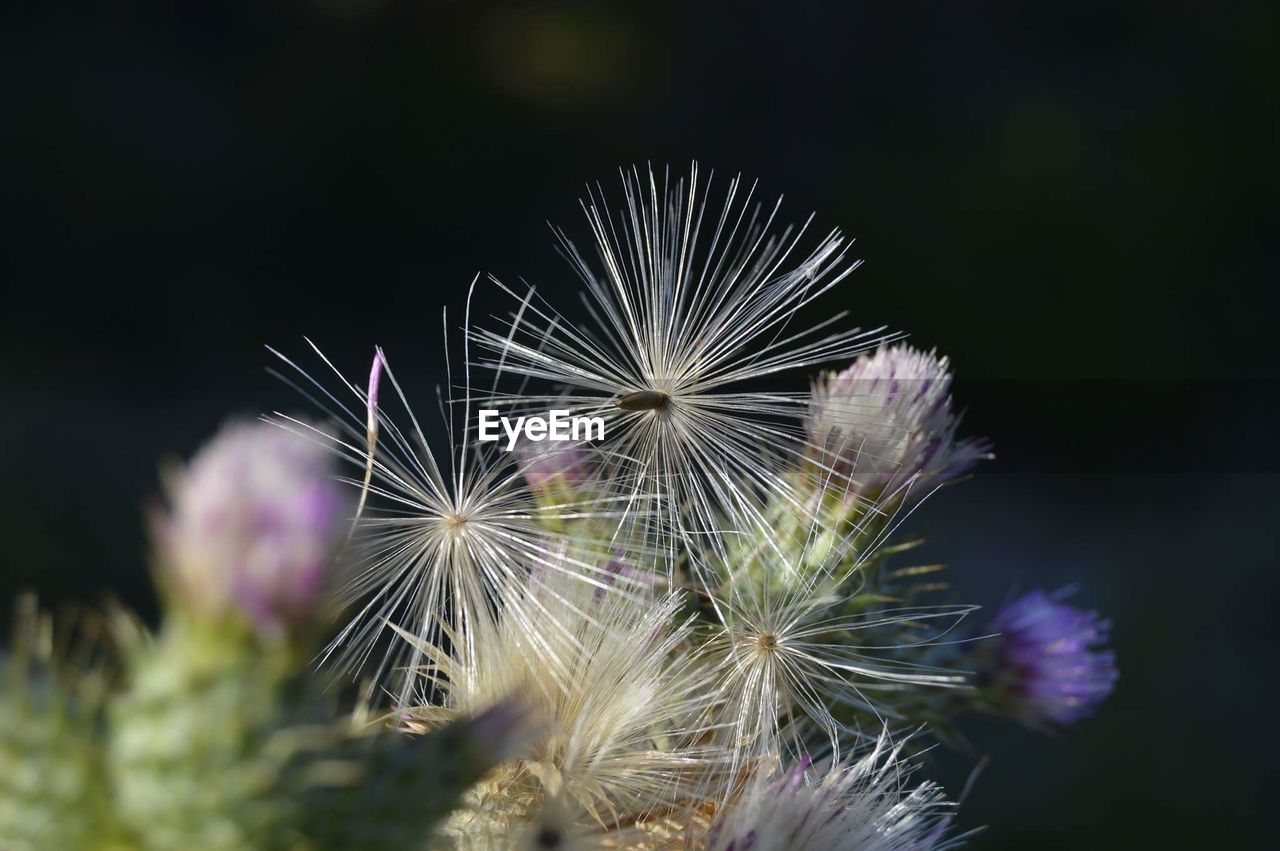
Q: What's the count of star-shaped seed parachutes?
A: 3